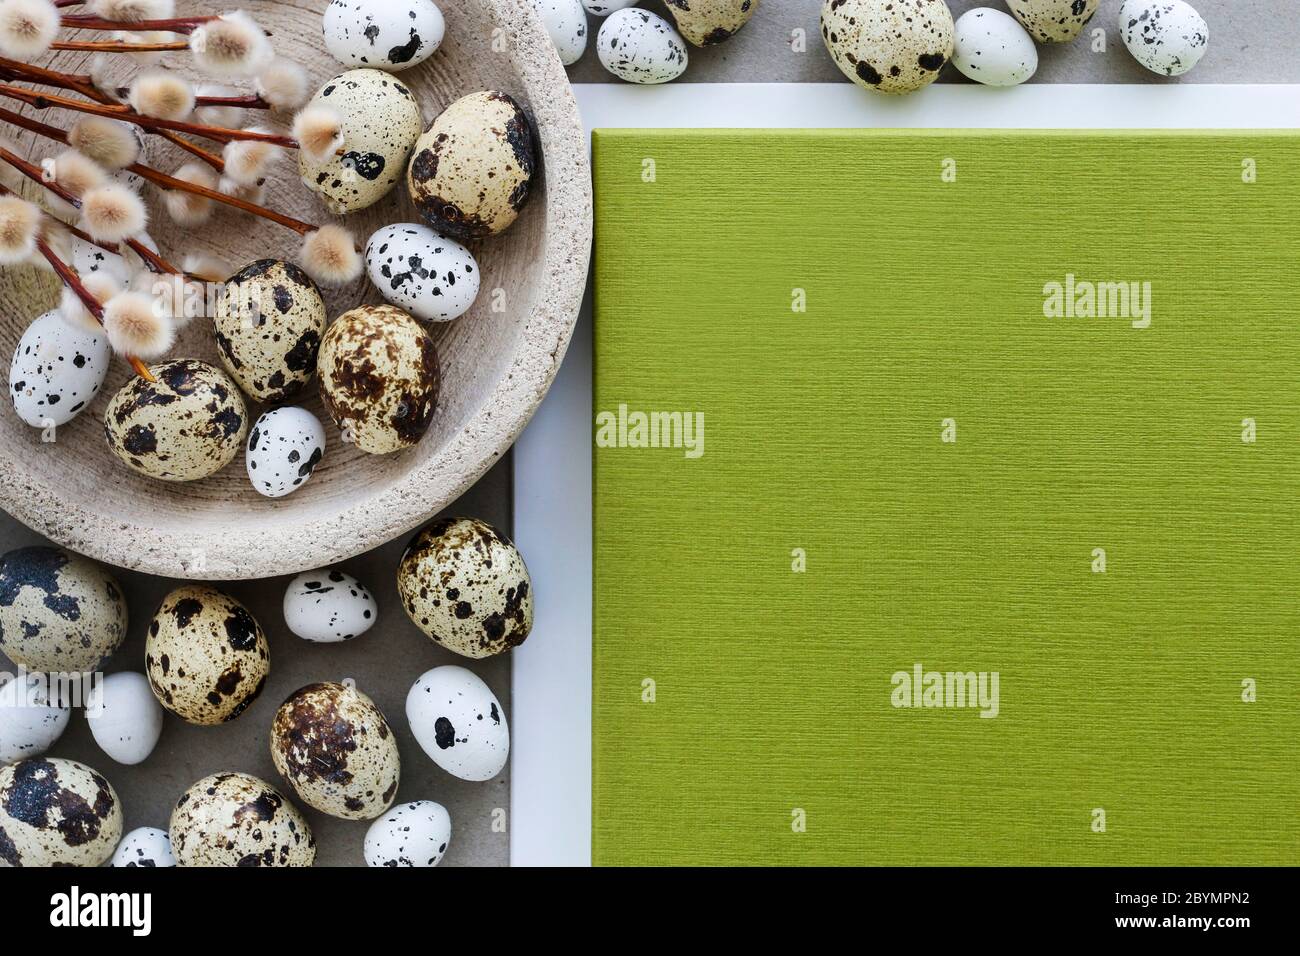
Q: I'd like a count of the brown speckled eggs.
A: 14